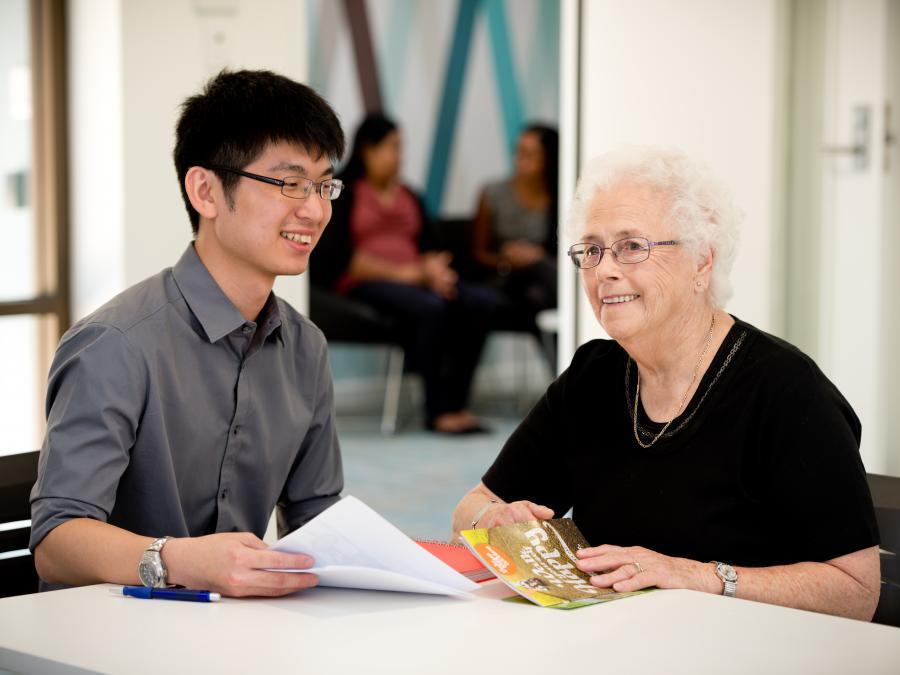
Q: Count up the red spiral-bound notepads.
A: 1